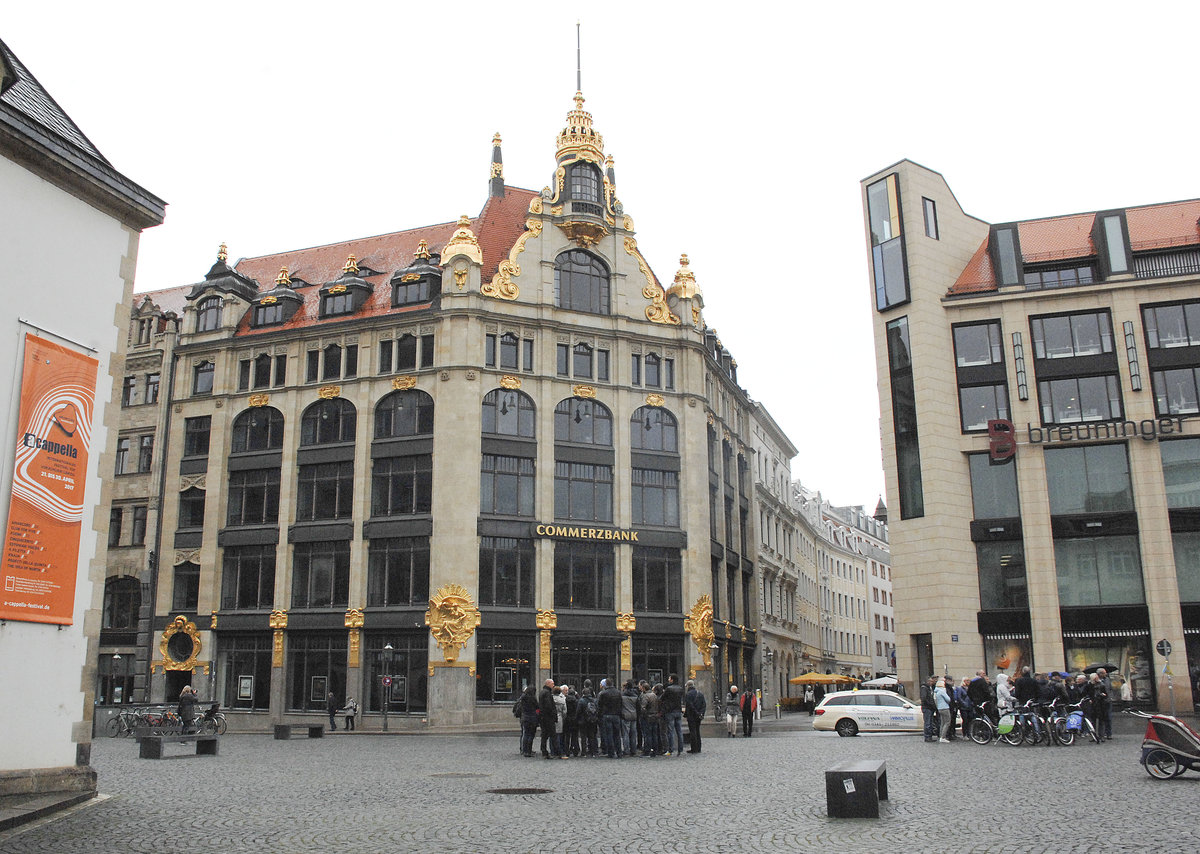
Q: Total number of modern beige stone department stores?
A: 1